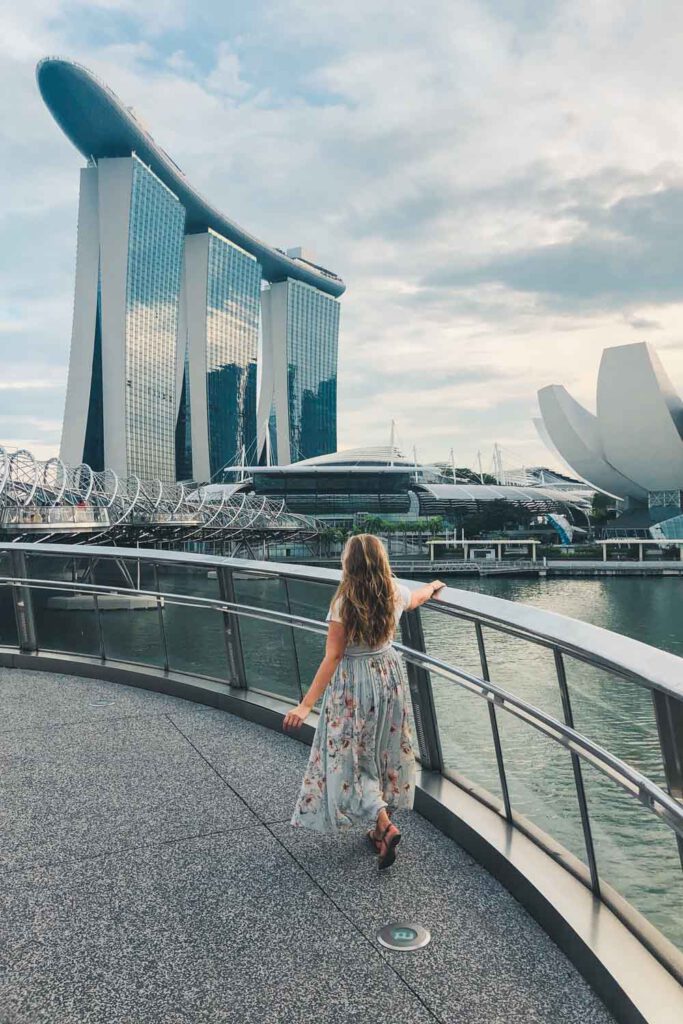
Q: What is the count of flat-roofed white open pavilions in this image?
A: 2